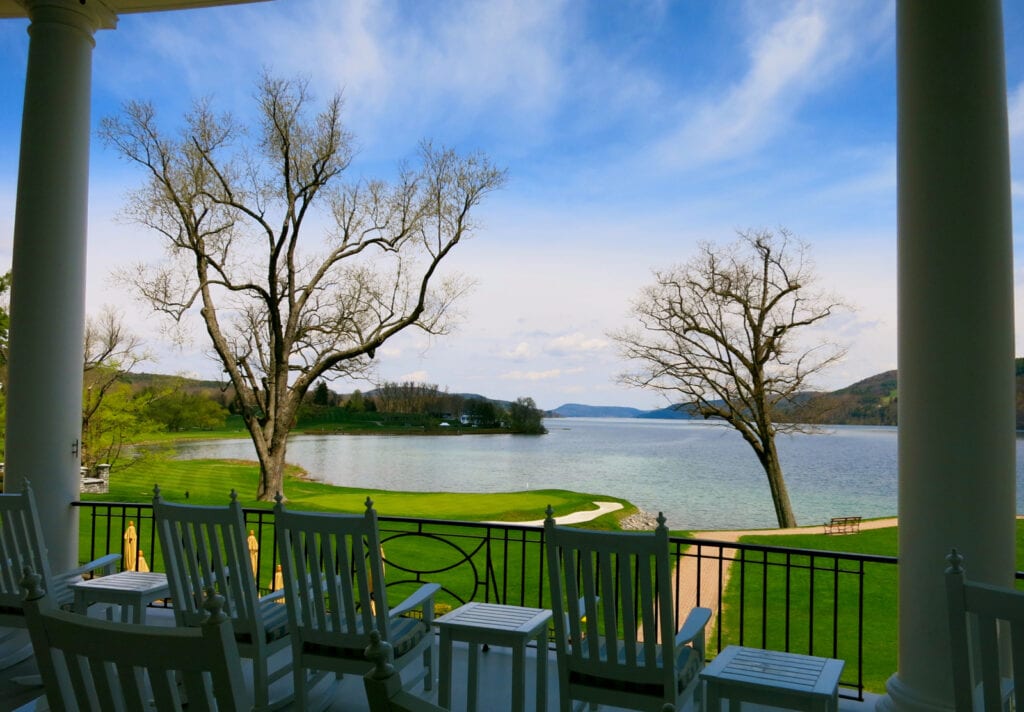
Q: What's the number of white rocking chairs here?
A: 7